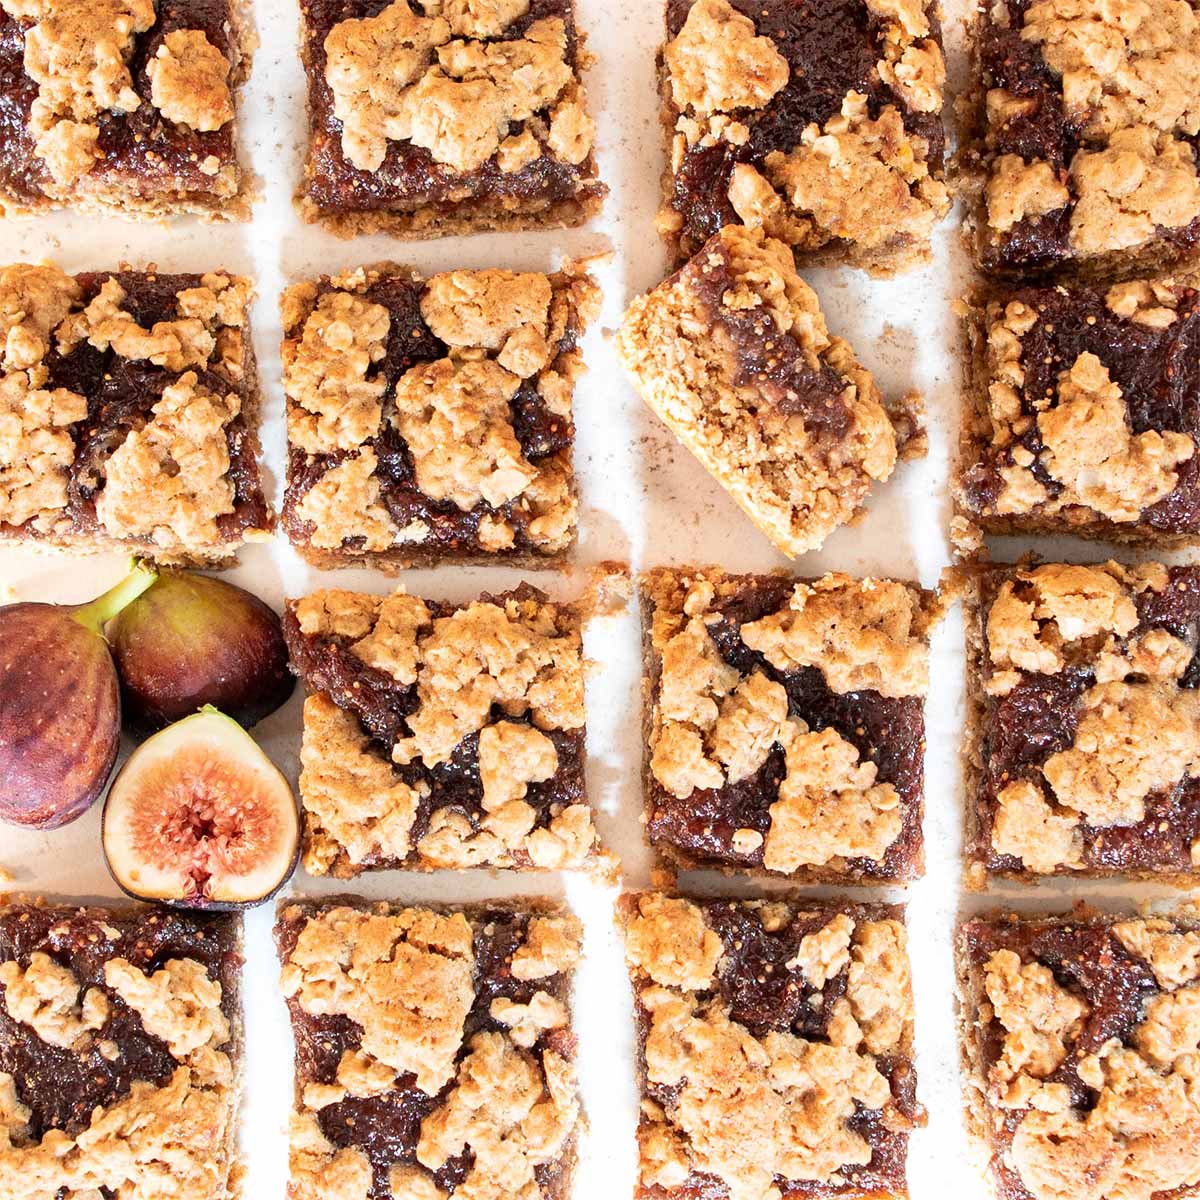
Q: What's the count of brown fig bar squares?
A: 15